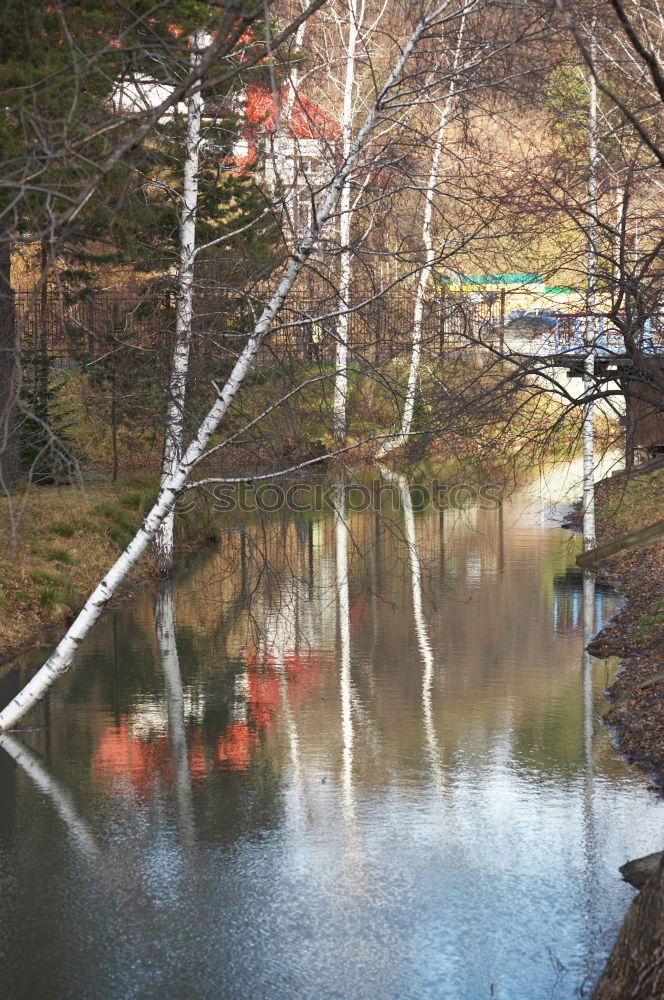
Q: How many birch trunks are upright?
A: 4